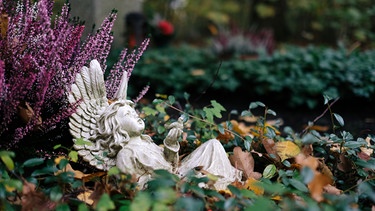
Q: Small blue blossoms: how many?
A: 0